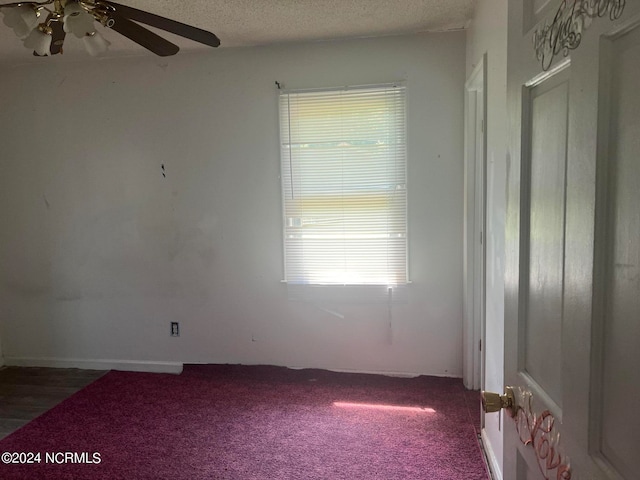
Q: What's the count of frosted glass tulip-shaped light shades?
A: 4